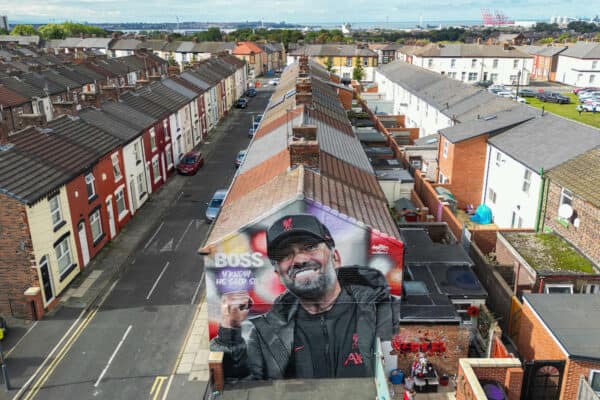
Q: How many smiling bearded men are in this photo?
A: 1